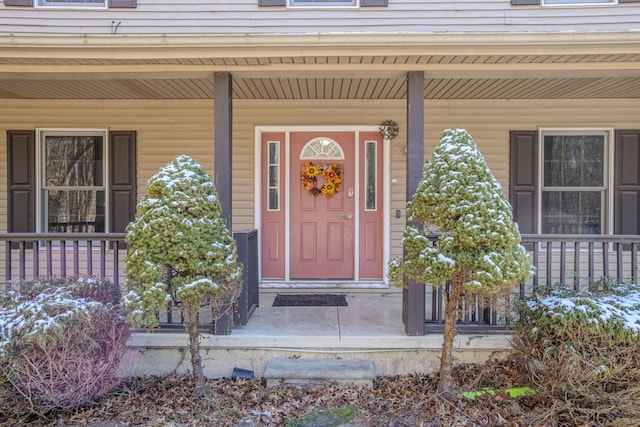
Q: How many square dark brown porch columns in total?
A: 2